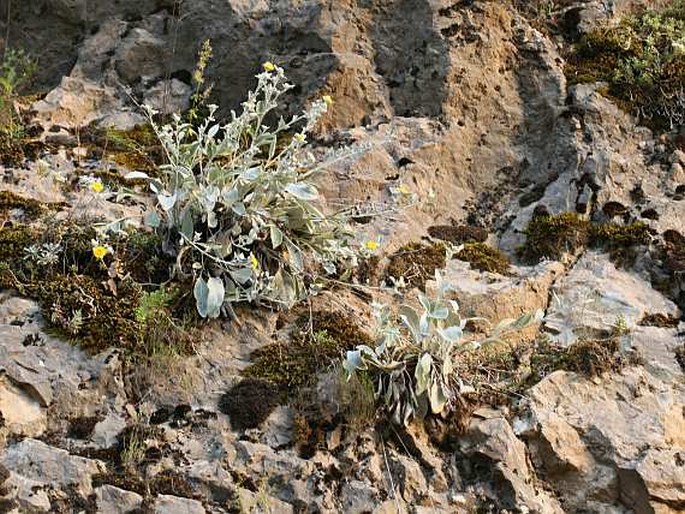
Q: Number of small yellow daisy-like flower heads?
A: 8